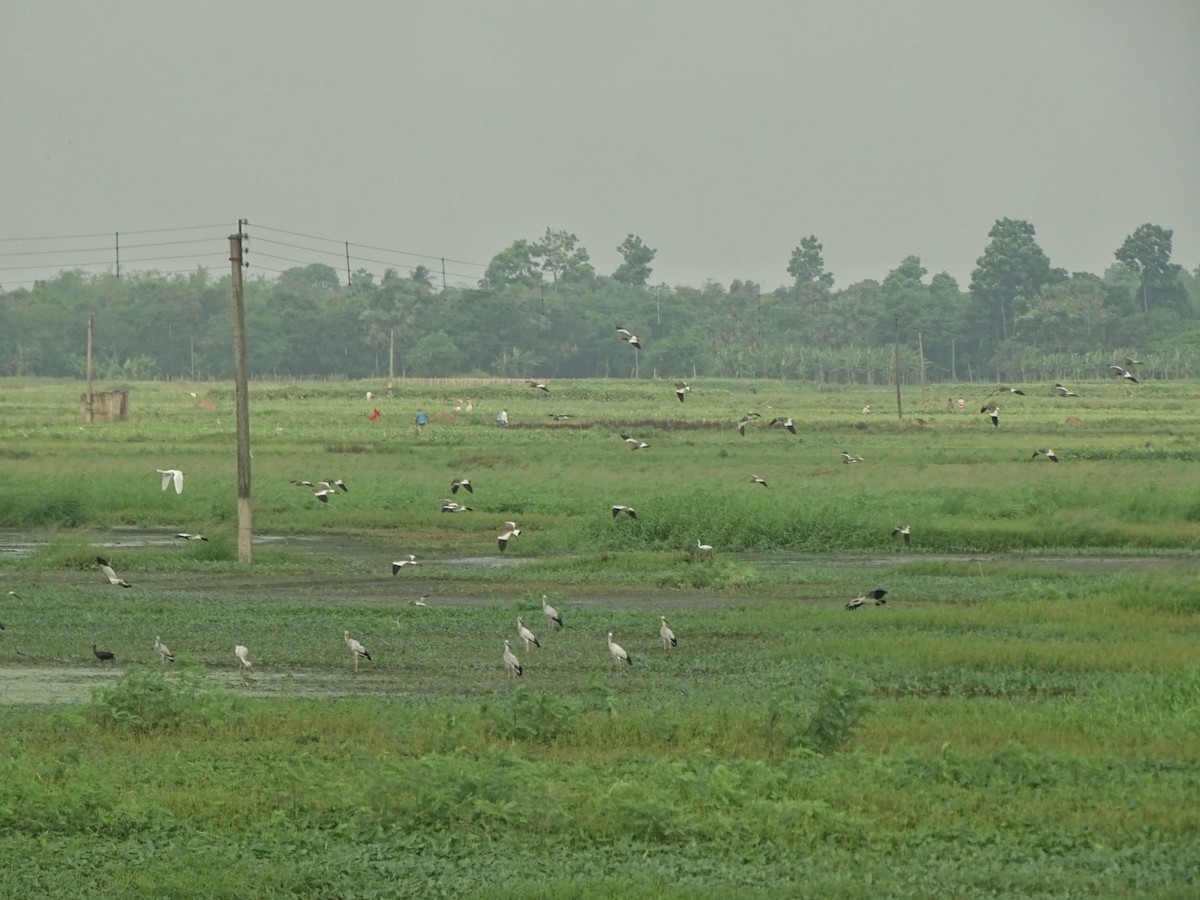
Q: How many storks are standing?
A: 8